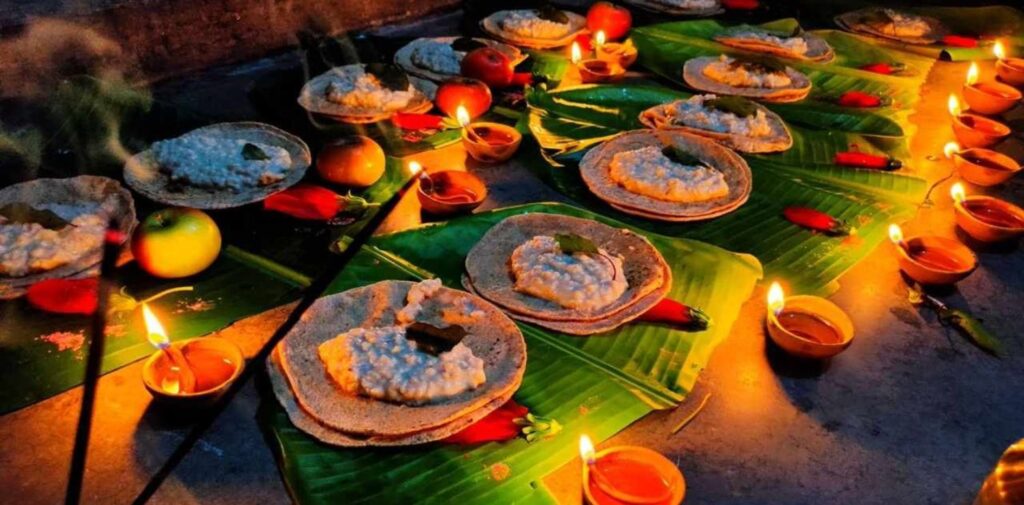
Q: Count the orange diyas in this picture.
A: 13